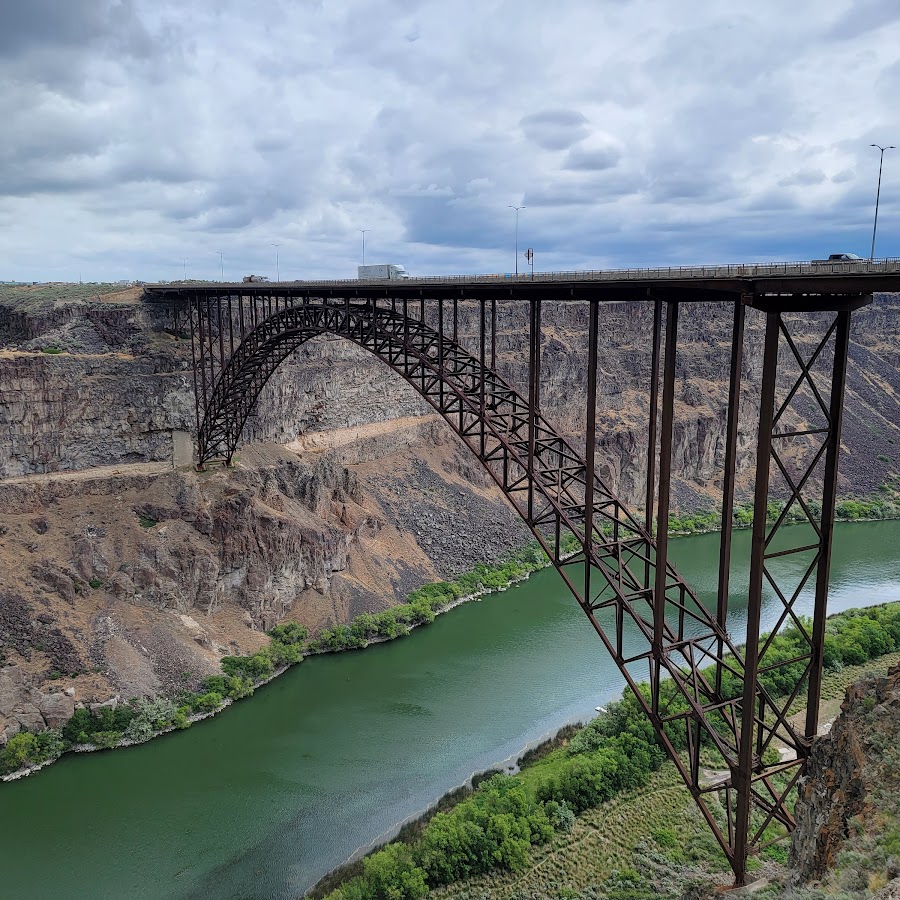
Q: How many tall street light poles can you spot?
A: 6